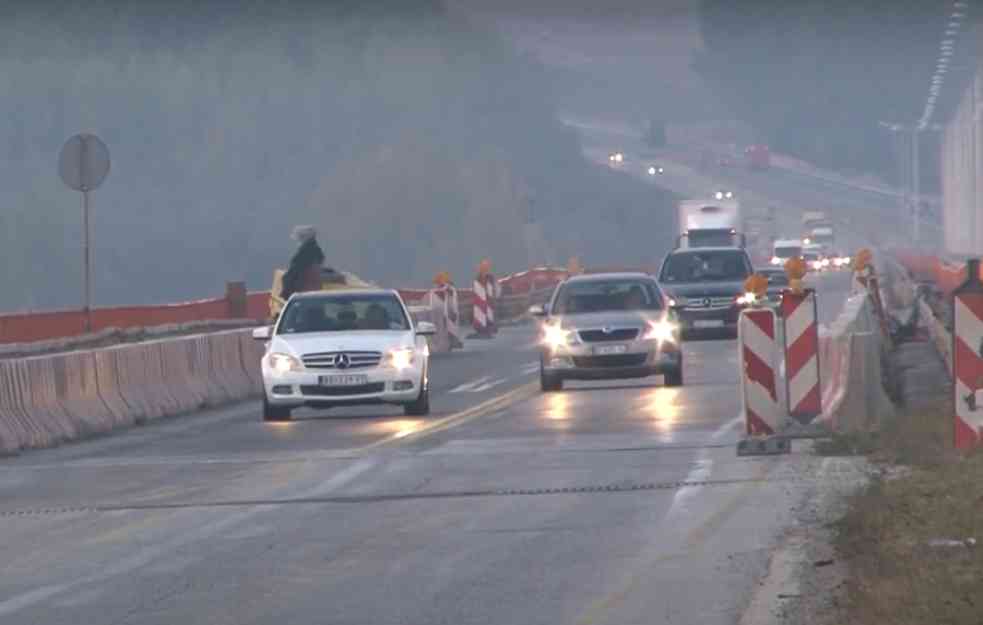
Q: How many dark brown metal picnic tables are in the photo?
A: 0